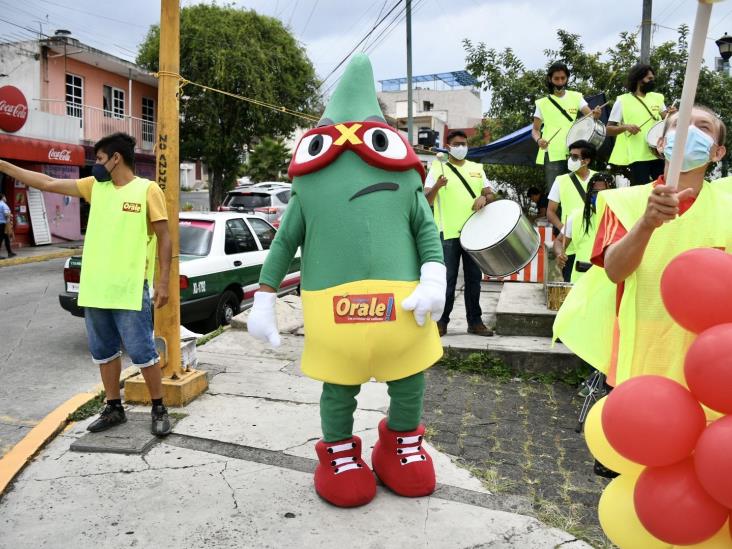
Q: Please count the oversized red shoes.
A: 2